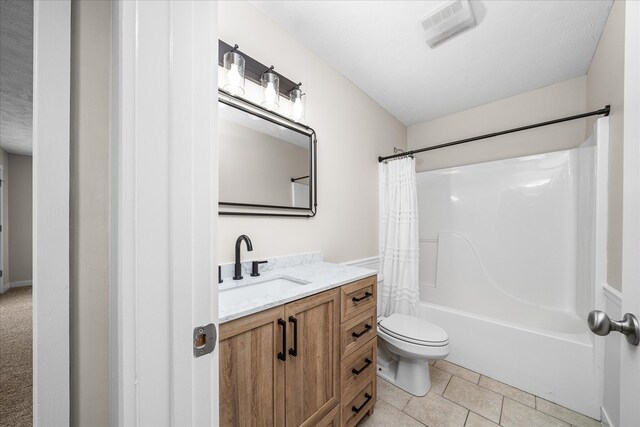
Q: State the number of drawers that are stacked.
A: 4